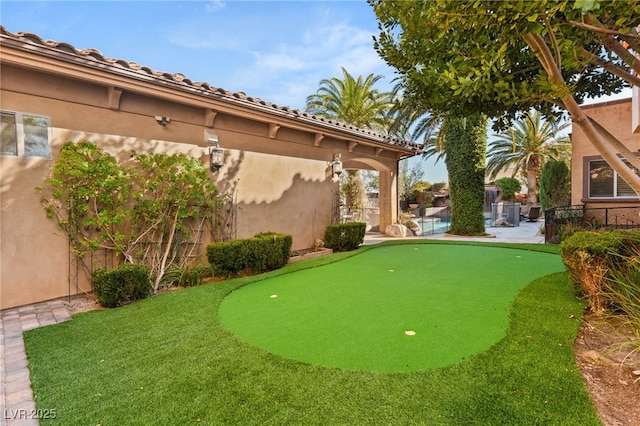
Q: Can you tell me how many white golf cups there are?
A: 5